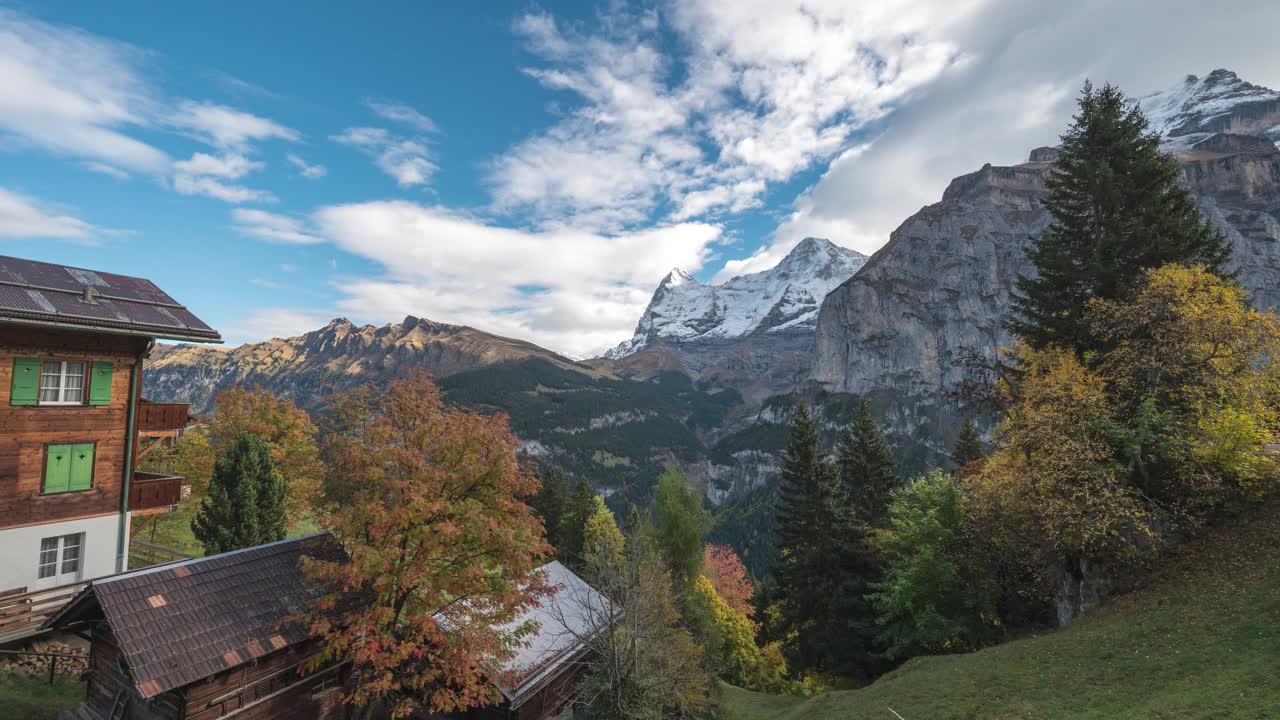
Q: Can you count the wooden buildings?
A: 3